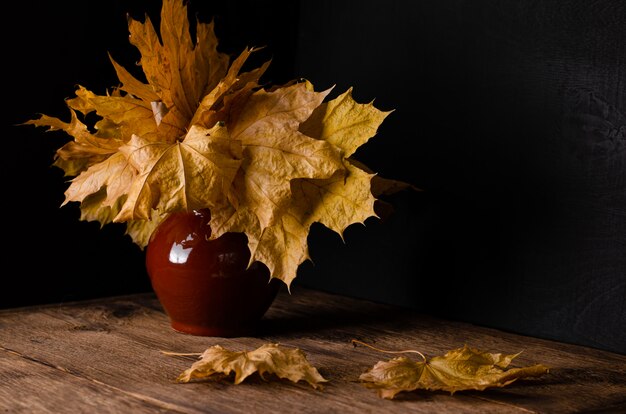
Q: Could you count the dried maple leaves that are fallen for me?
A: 2